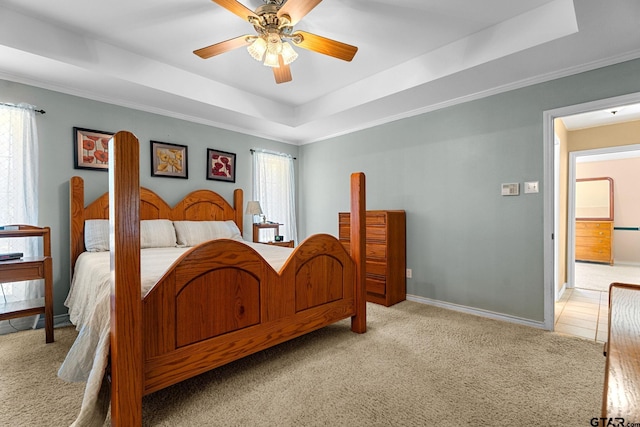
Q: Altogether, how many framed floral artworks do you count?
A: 3